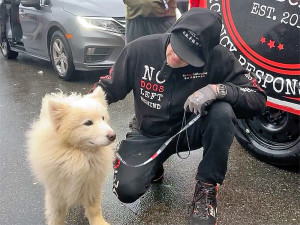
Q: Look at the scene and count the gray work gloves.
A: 1